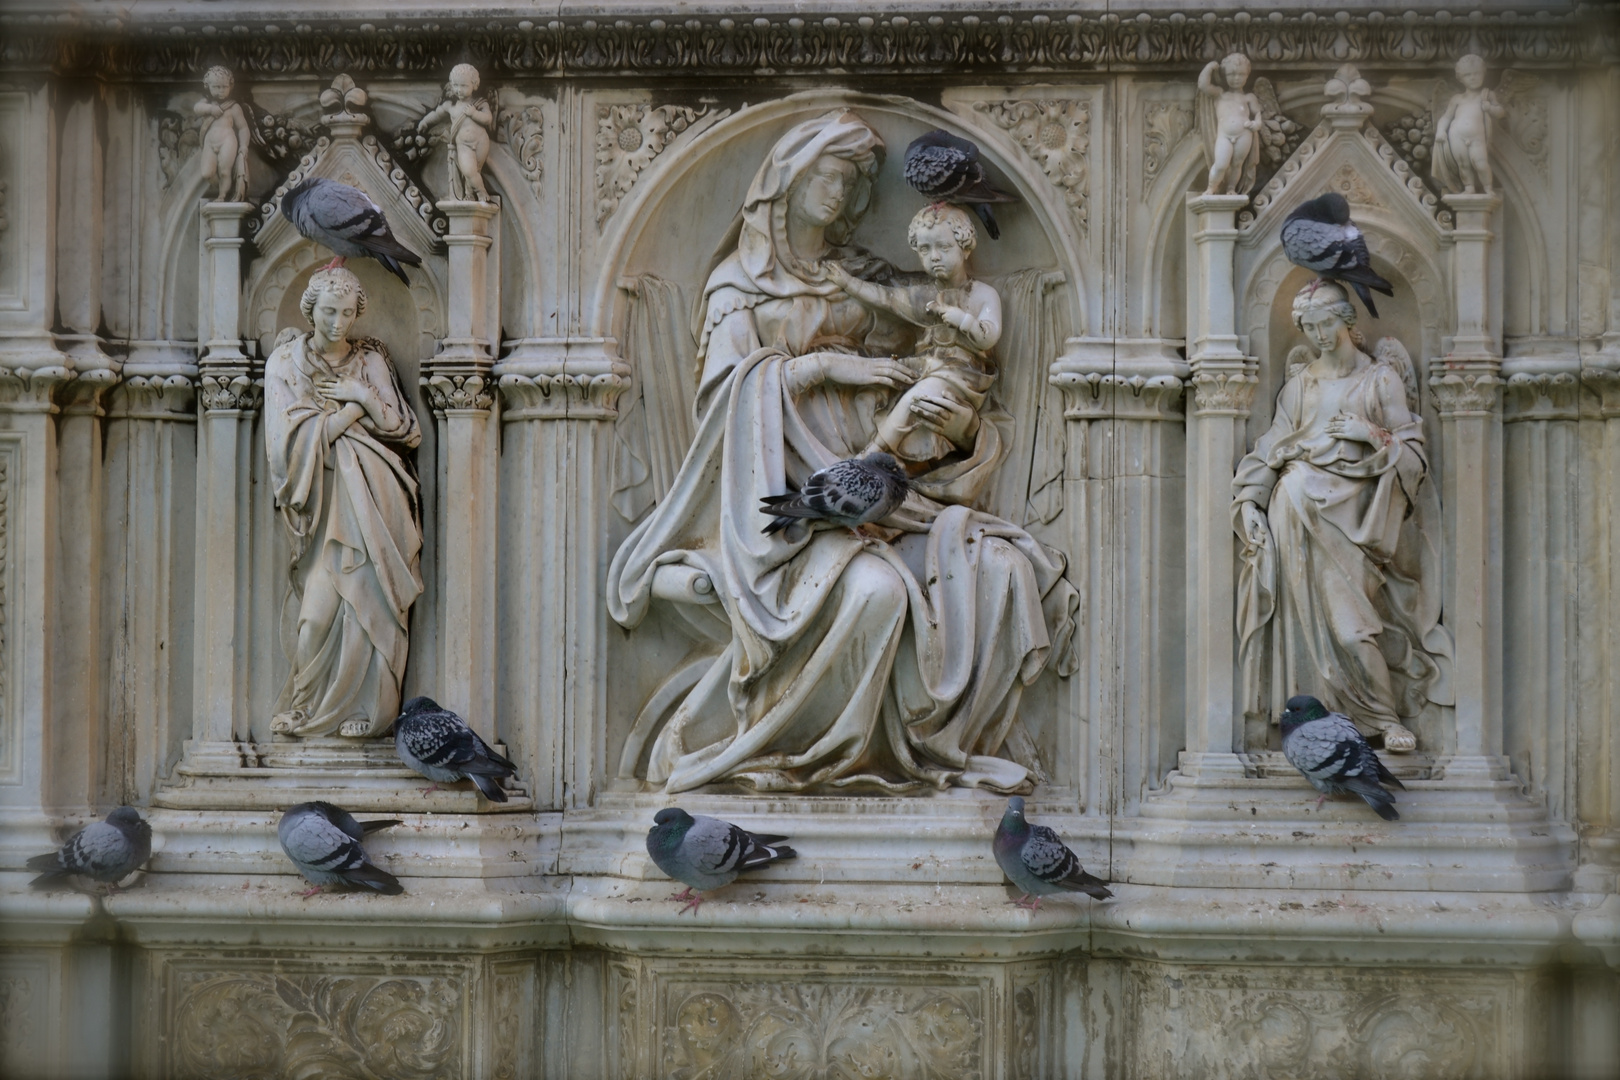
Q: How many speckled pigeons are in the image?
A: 4